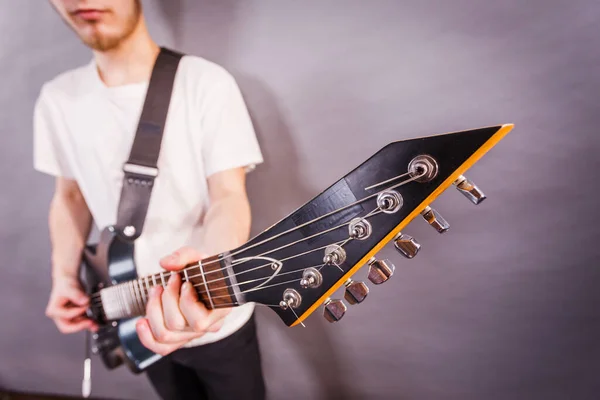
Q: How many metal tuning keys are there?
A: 6